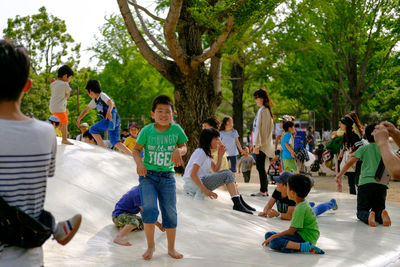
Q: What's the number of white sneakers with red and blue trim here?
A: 1